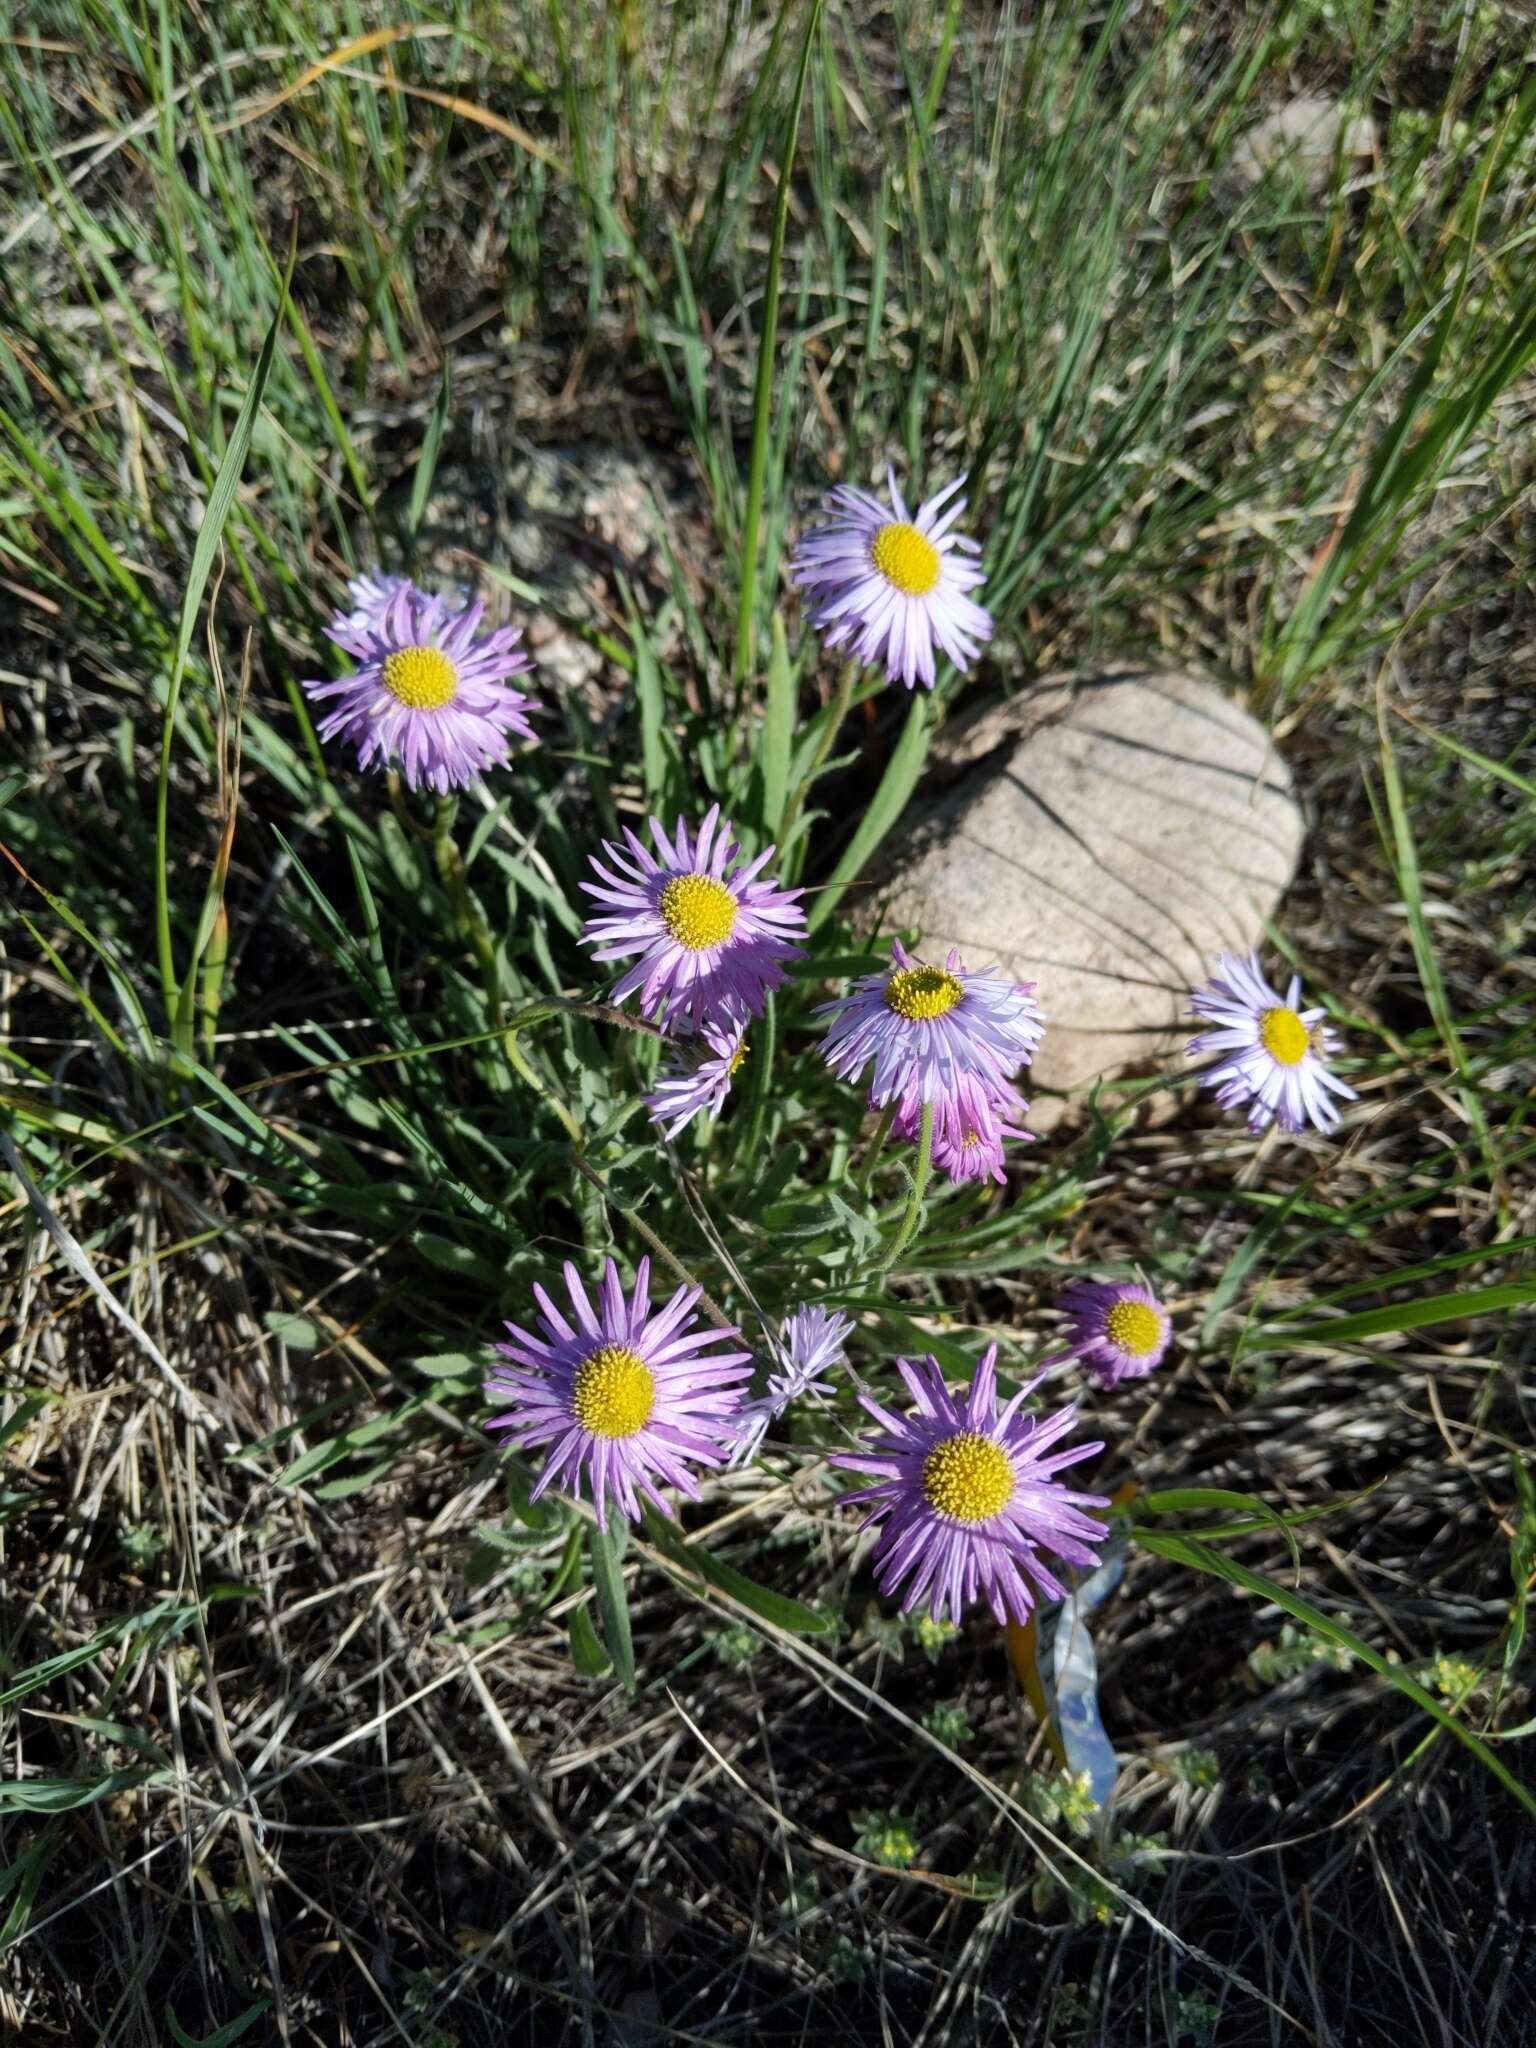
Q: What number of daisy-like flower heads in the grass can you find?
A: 12